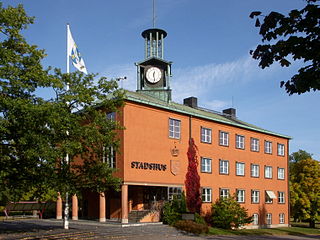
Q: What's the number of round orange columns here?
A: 4